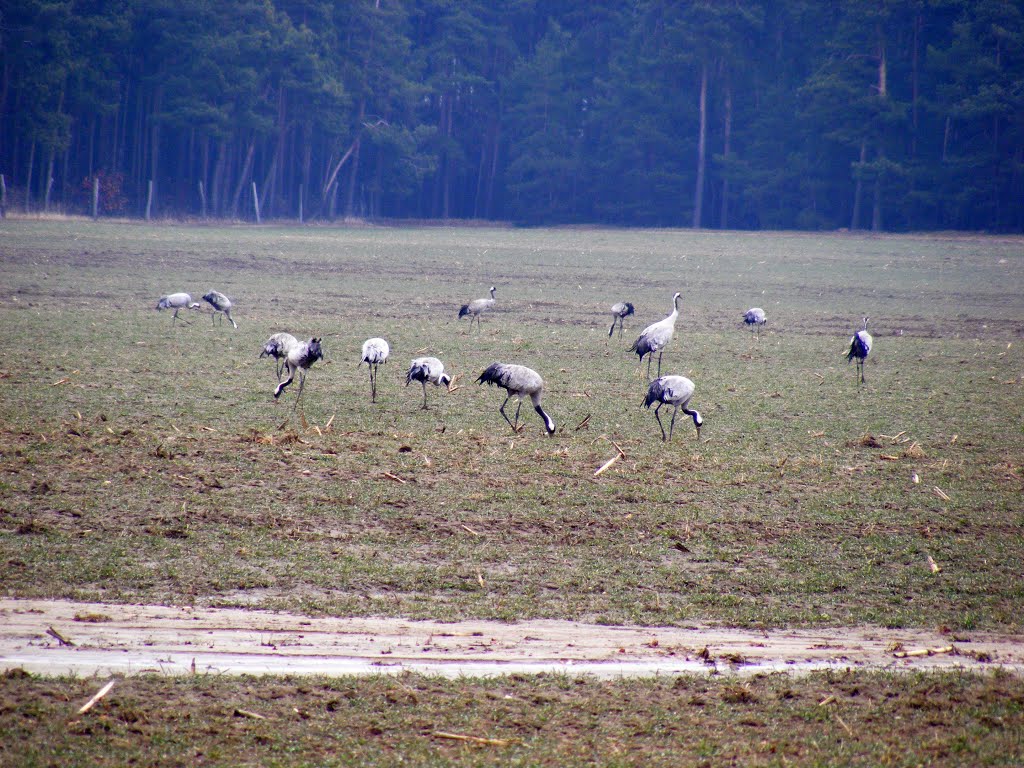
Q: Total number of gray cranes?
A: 13